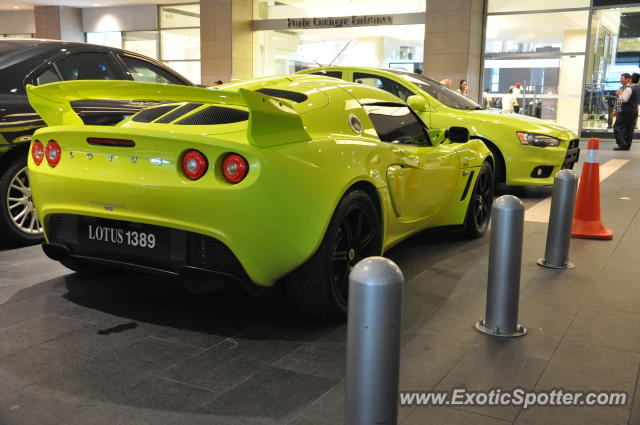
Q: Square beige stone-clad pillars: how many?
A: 3